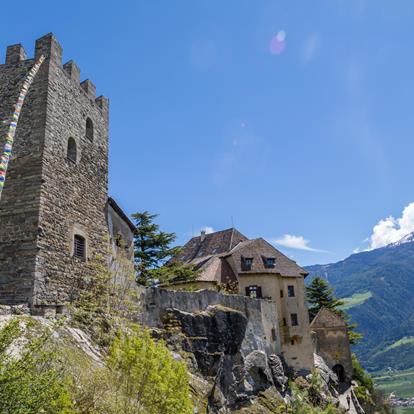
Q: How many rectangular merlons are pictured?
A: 5